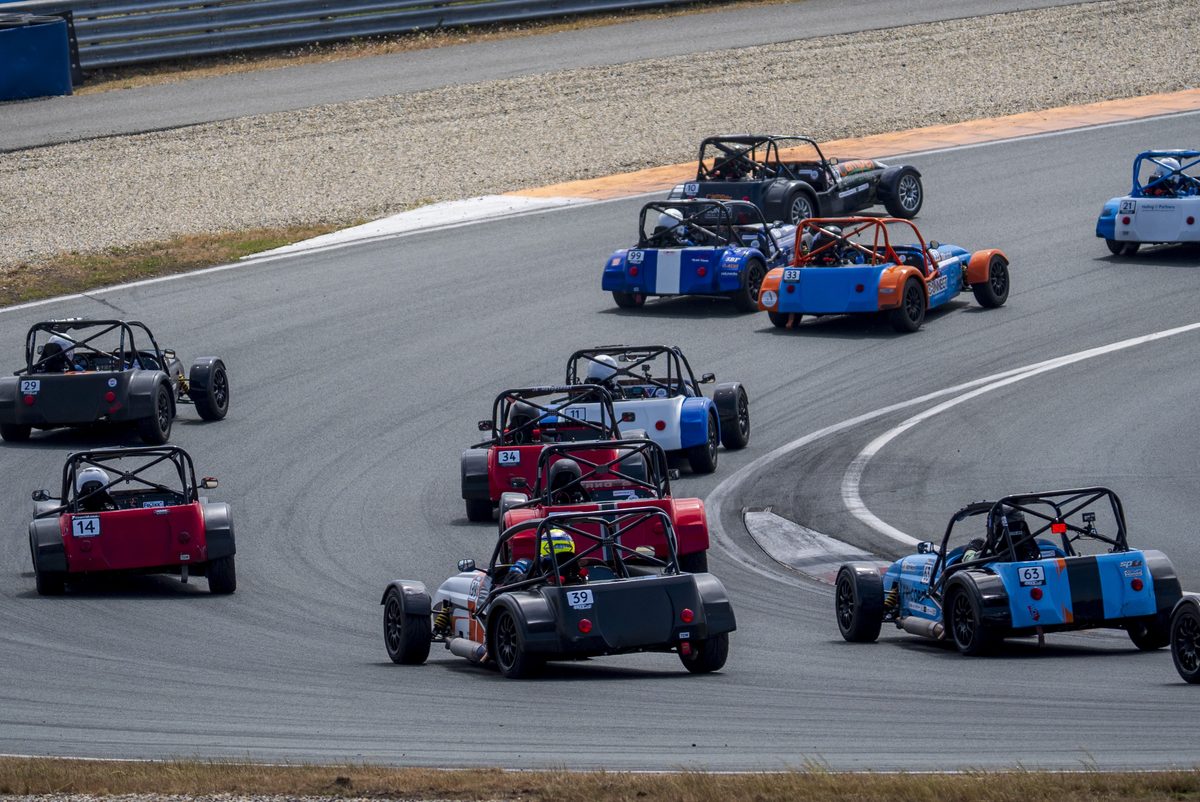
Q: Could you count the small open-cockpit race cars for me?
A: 12